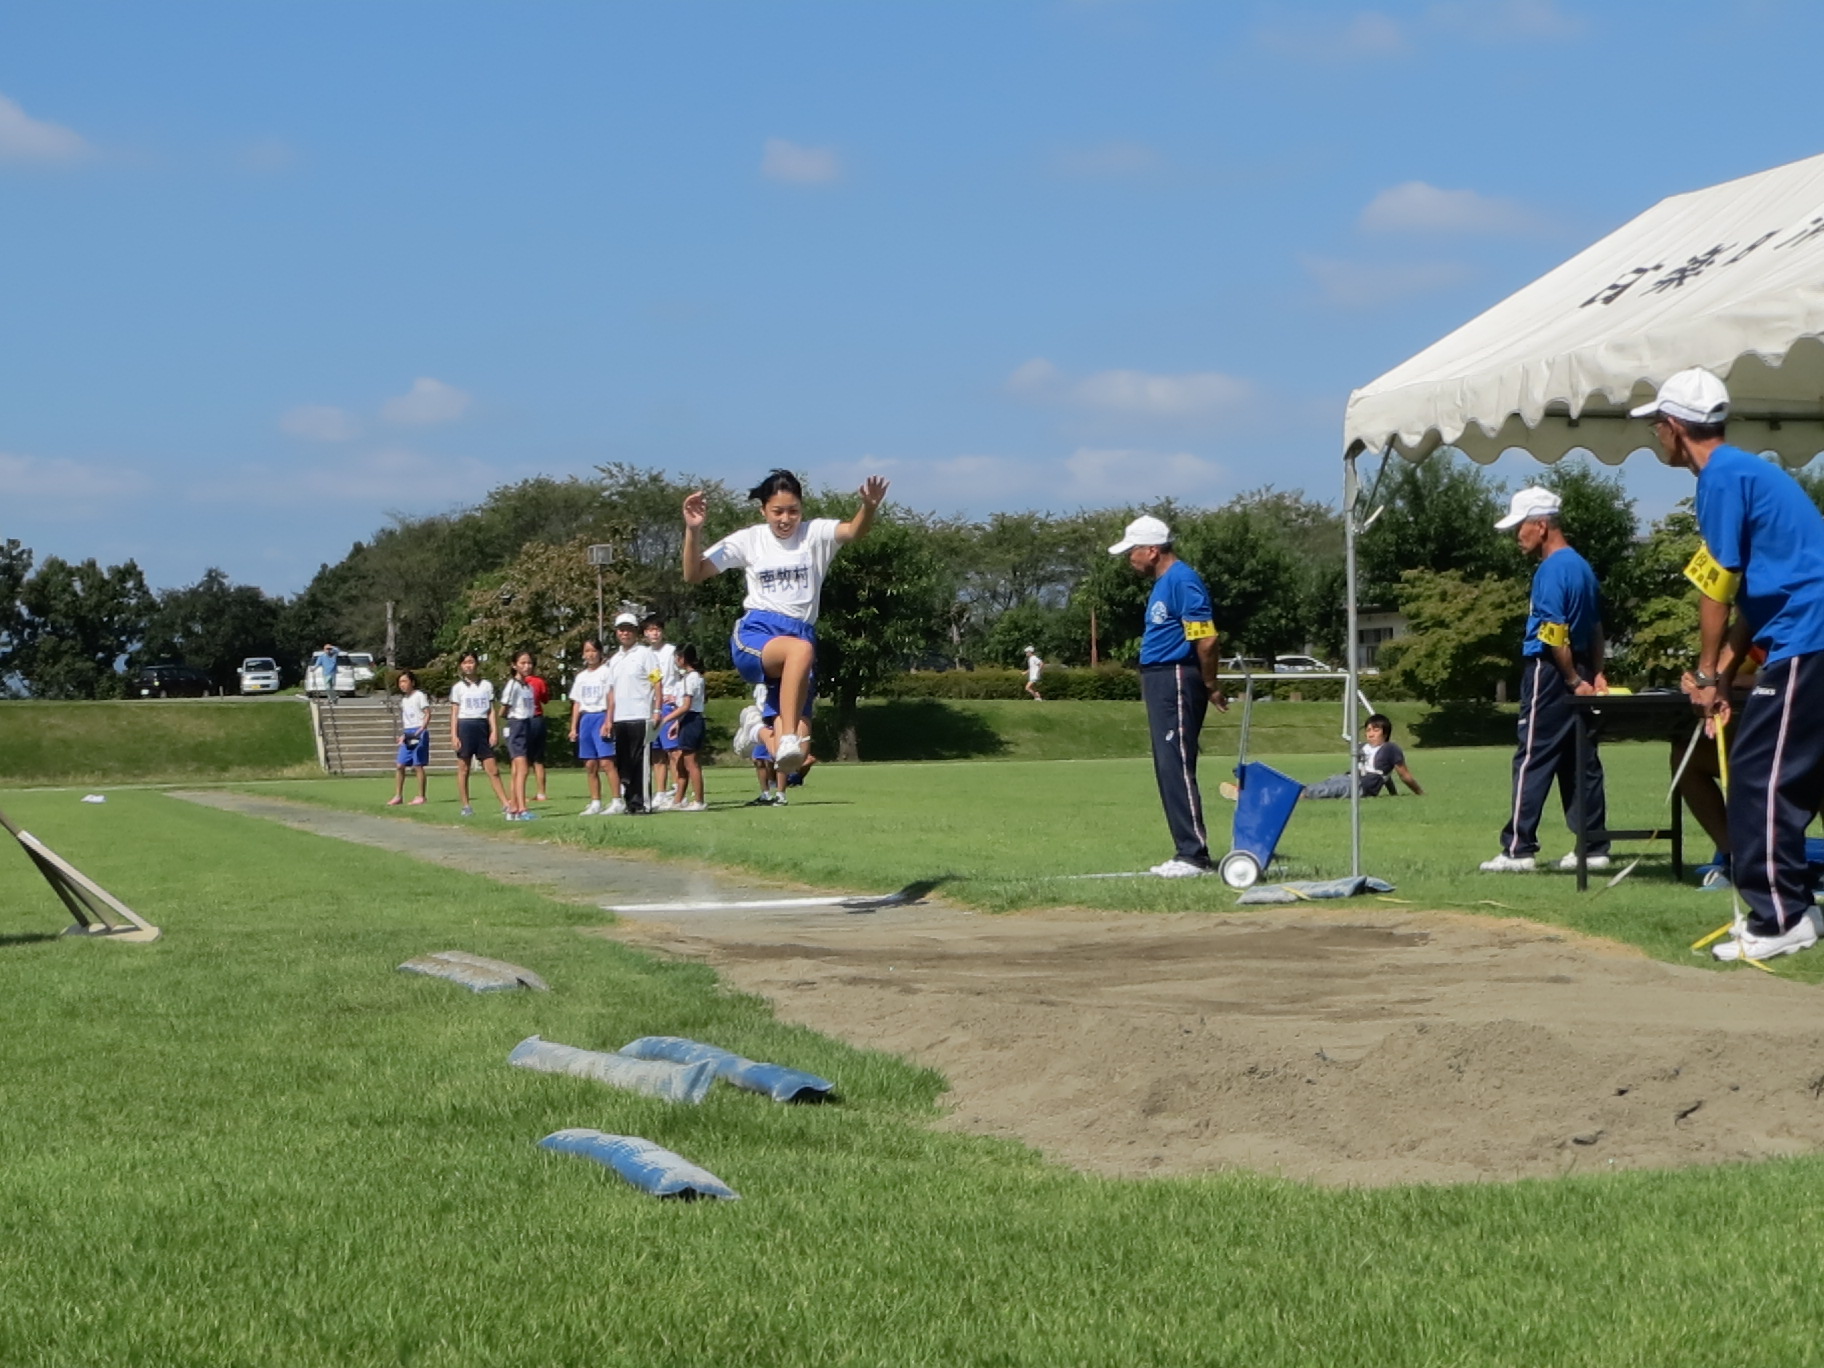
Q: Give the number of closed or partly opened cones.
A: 0